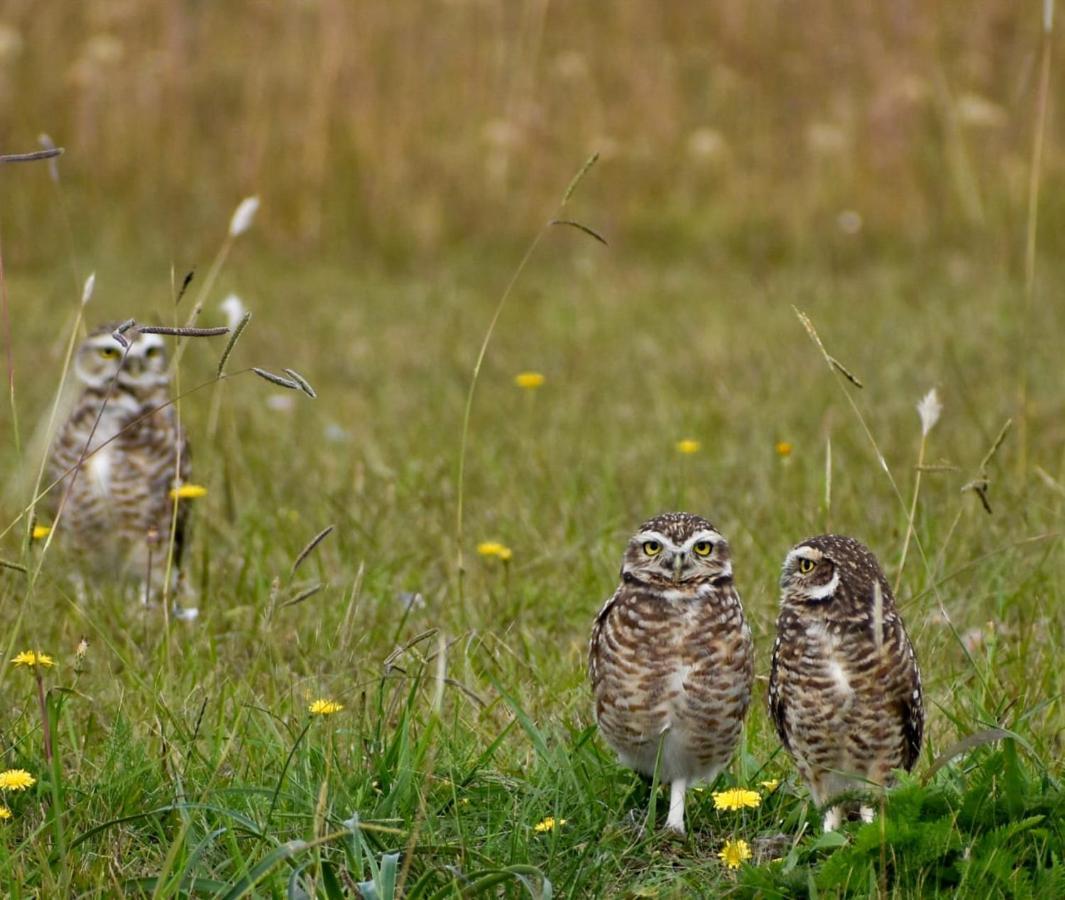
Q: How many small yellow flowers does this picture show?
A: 14